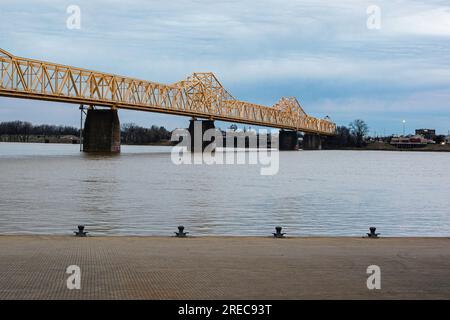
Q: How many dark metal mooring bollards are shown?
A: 4